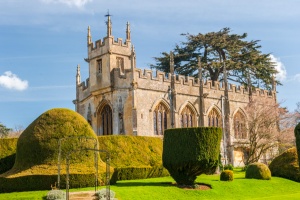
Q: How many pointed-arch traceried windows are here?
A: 5